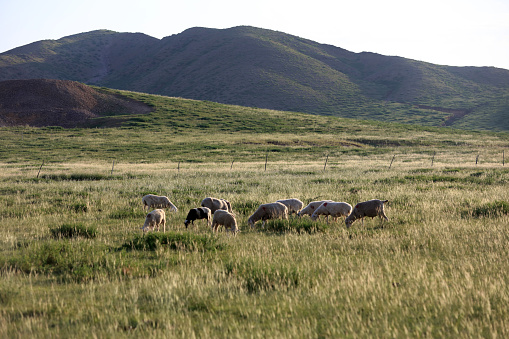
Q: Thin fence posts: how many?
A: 10